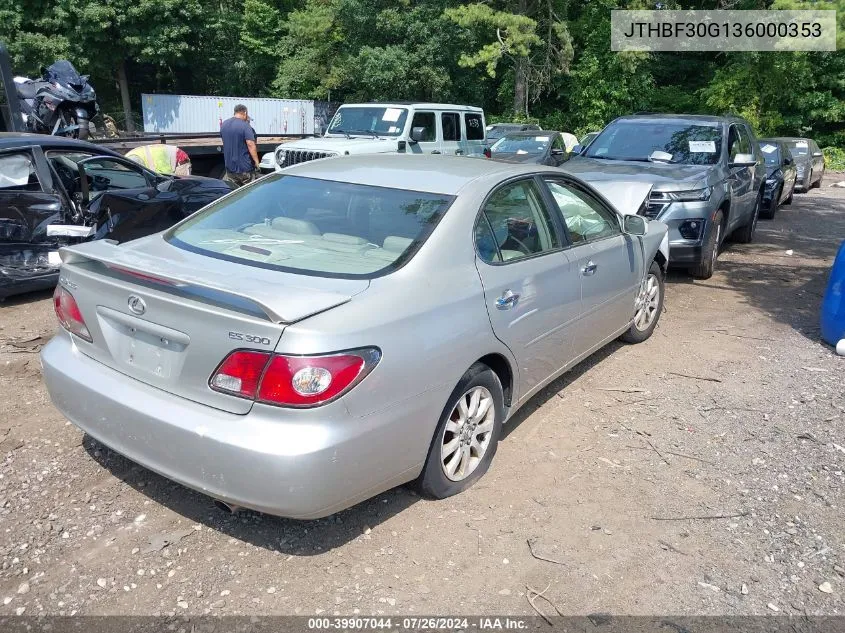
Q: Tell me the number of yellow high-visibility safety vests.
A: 1